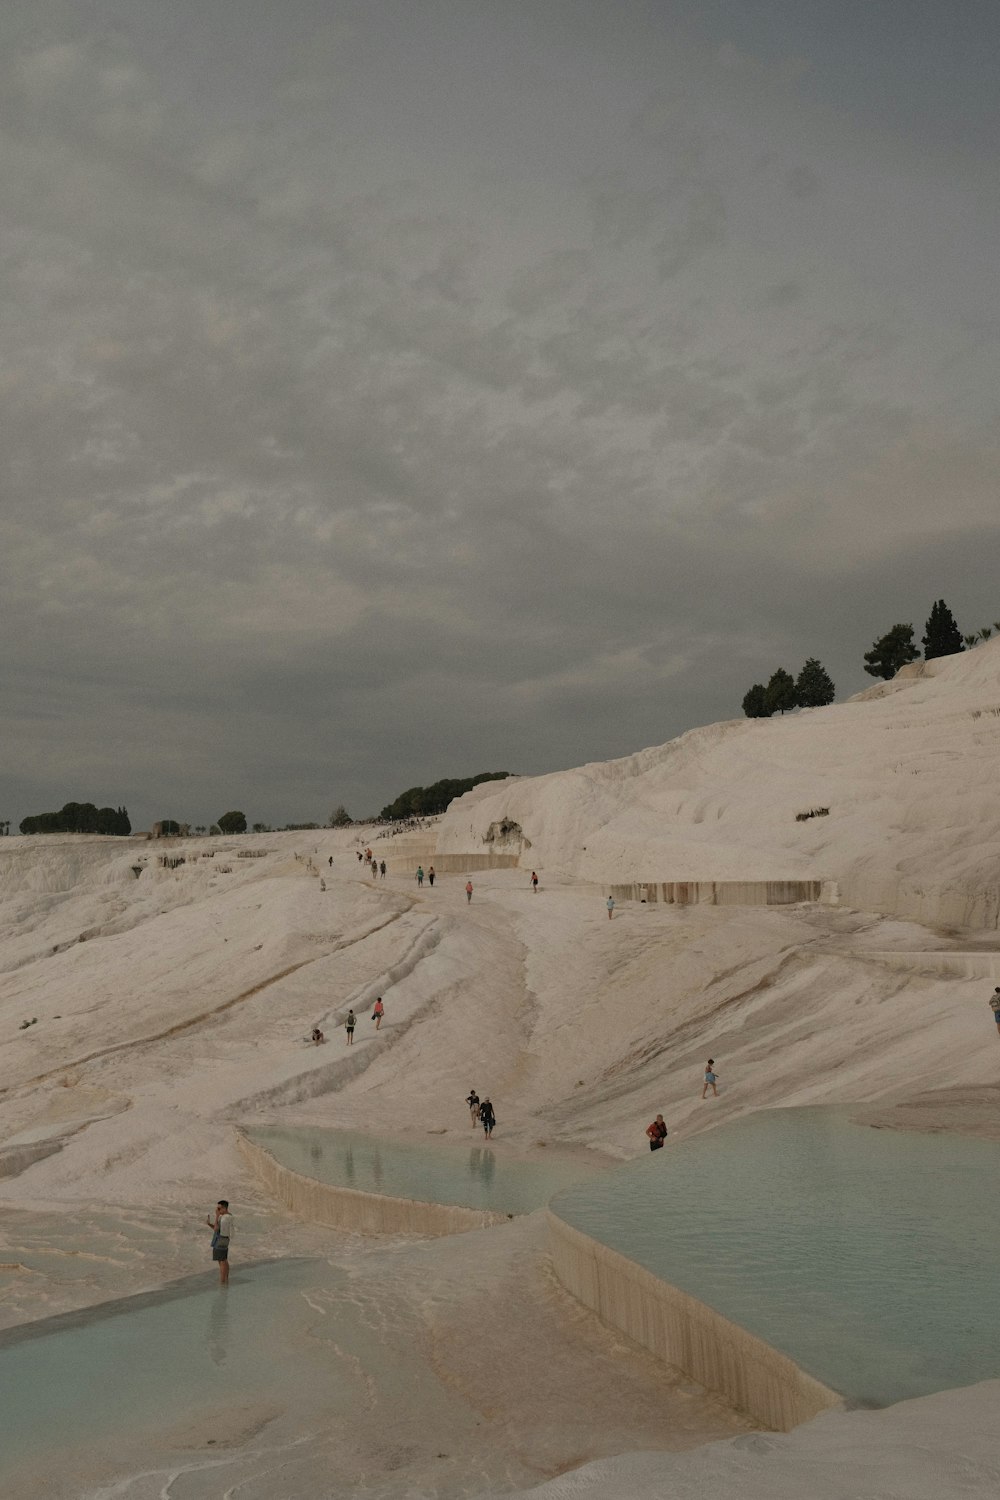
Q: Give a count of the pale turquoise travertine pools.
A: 3